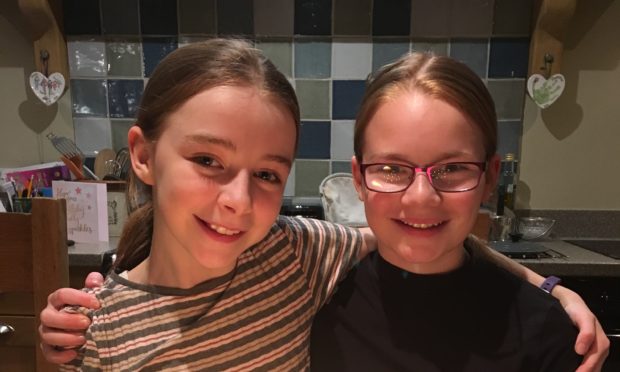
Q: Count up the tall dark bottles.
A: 1